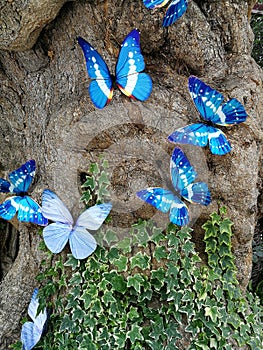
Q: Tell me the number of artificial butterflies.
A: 7